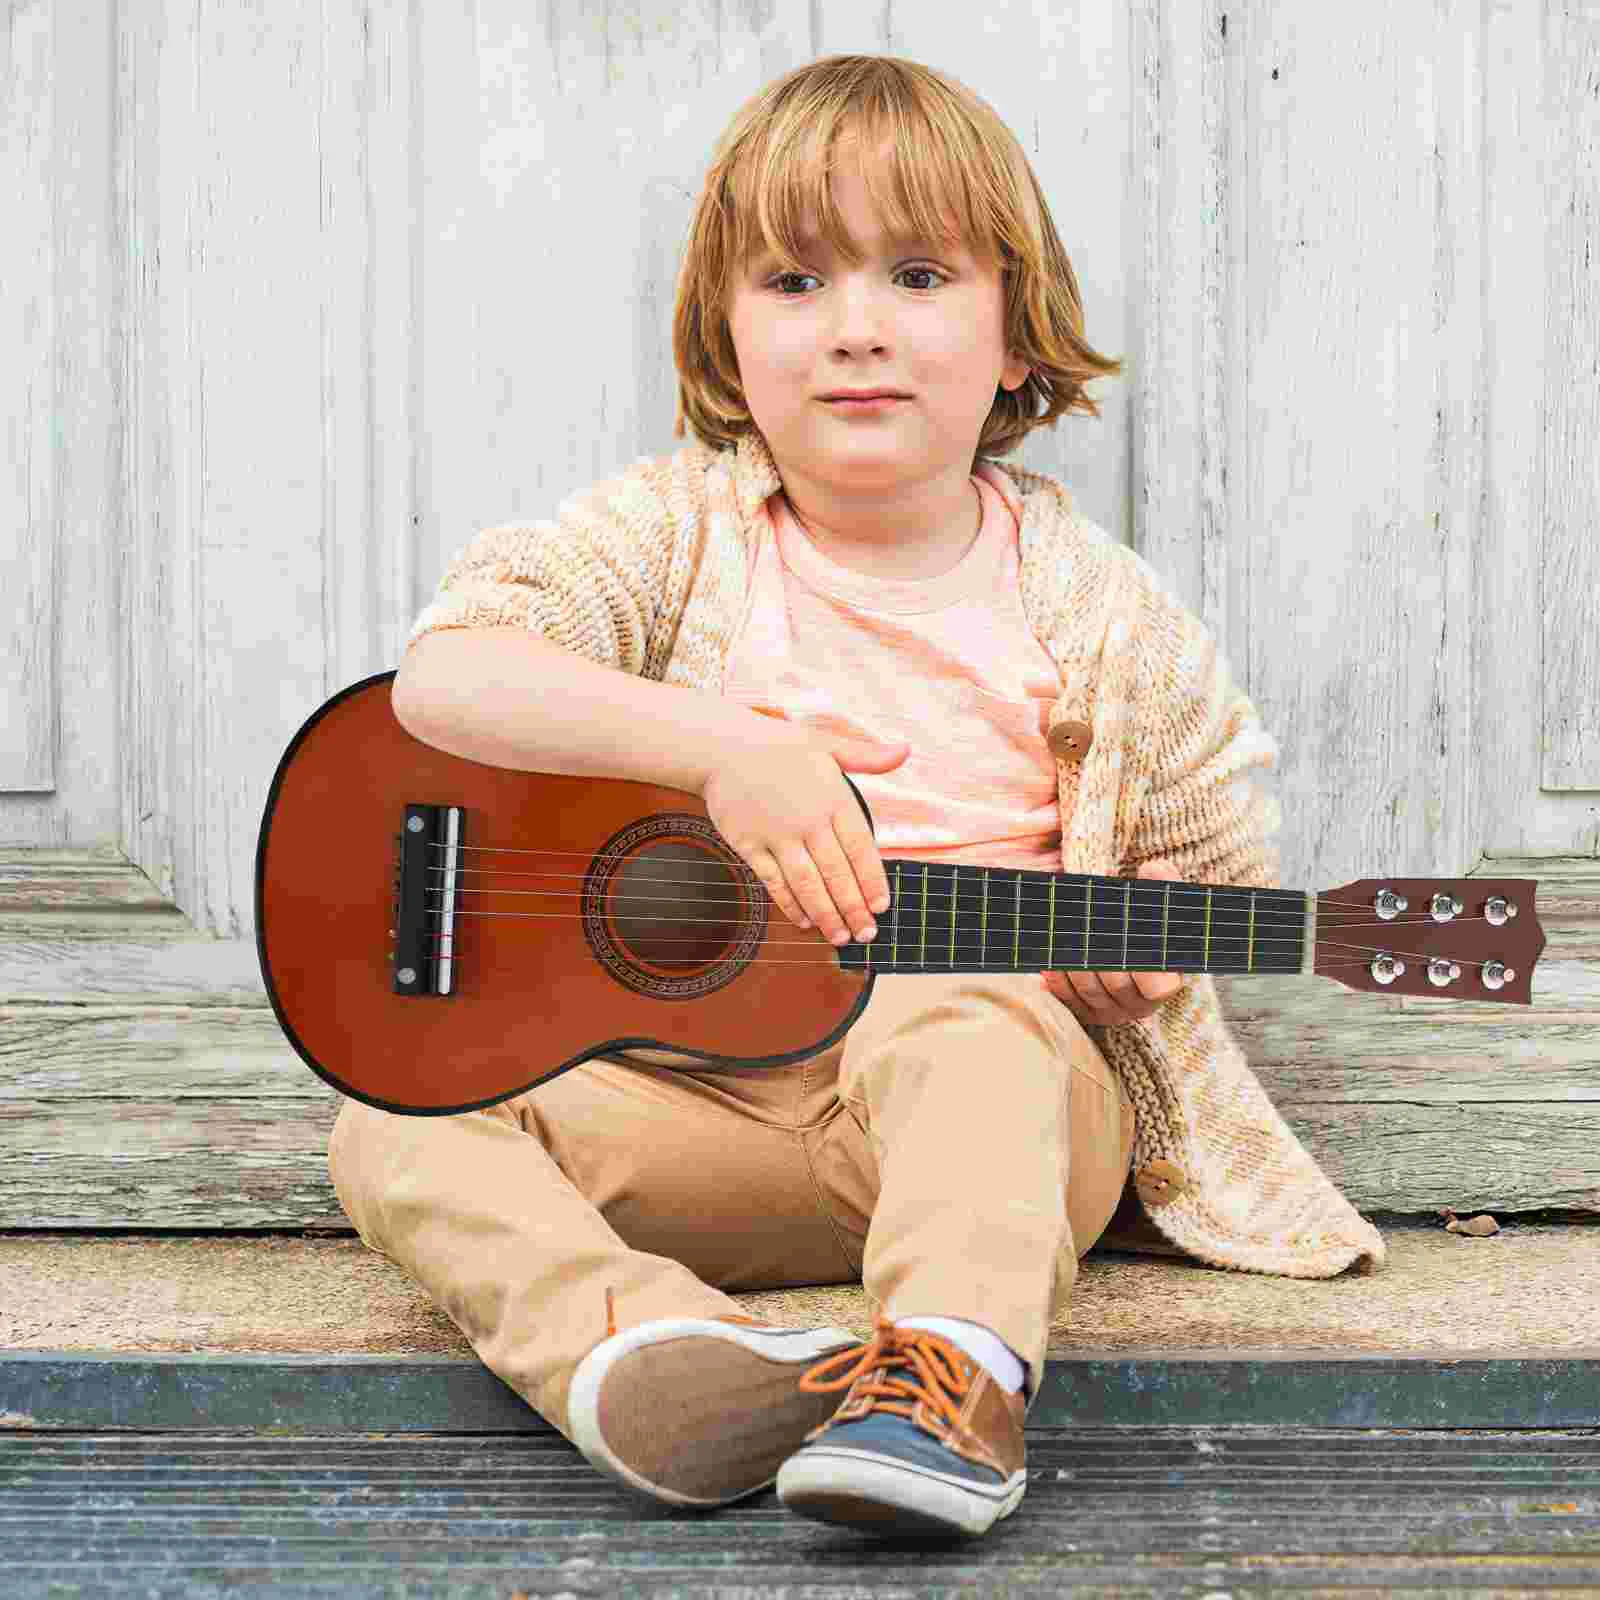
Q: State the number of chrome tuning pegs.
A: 6